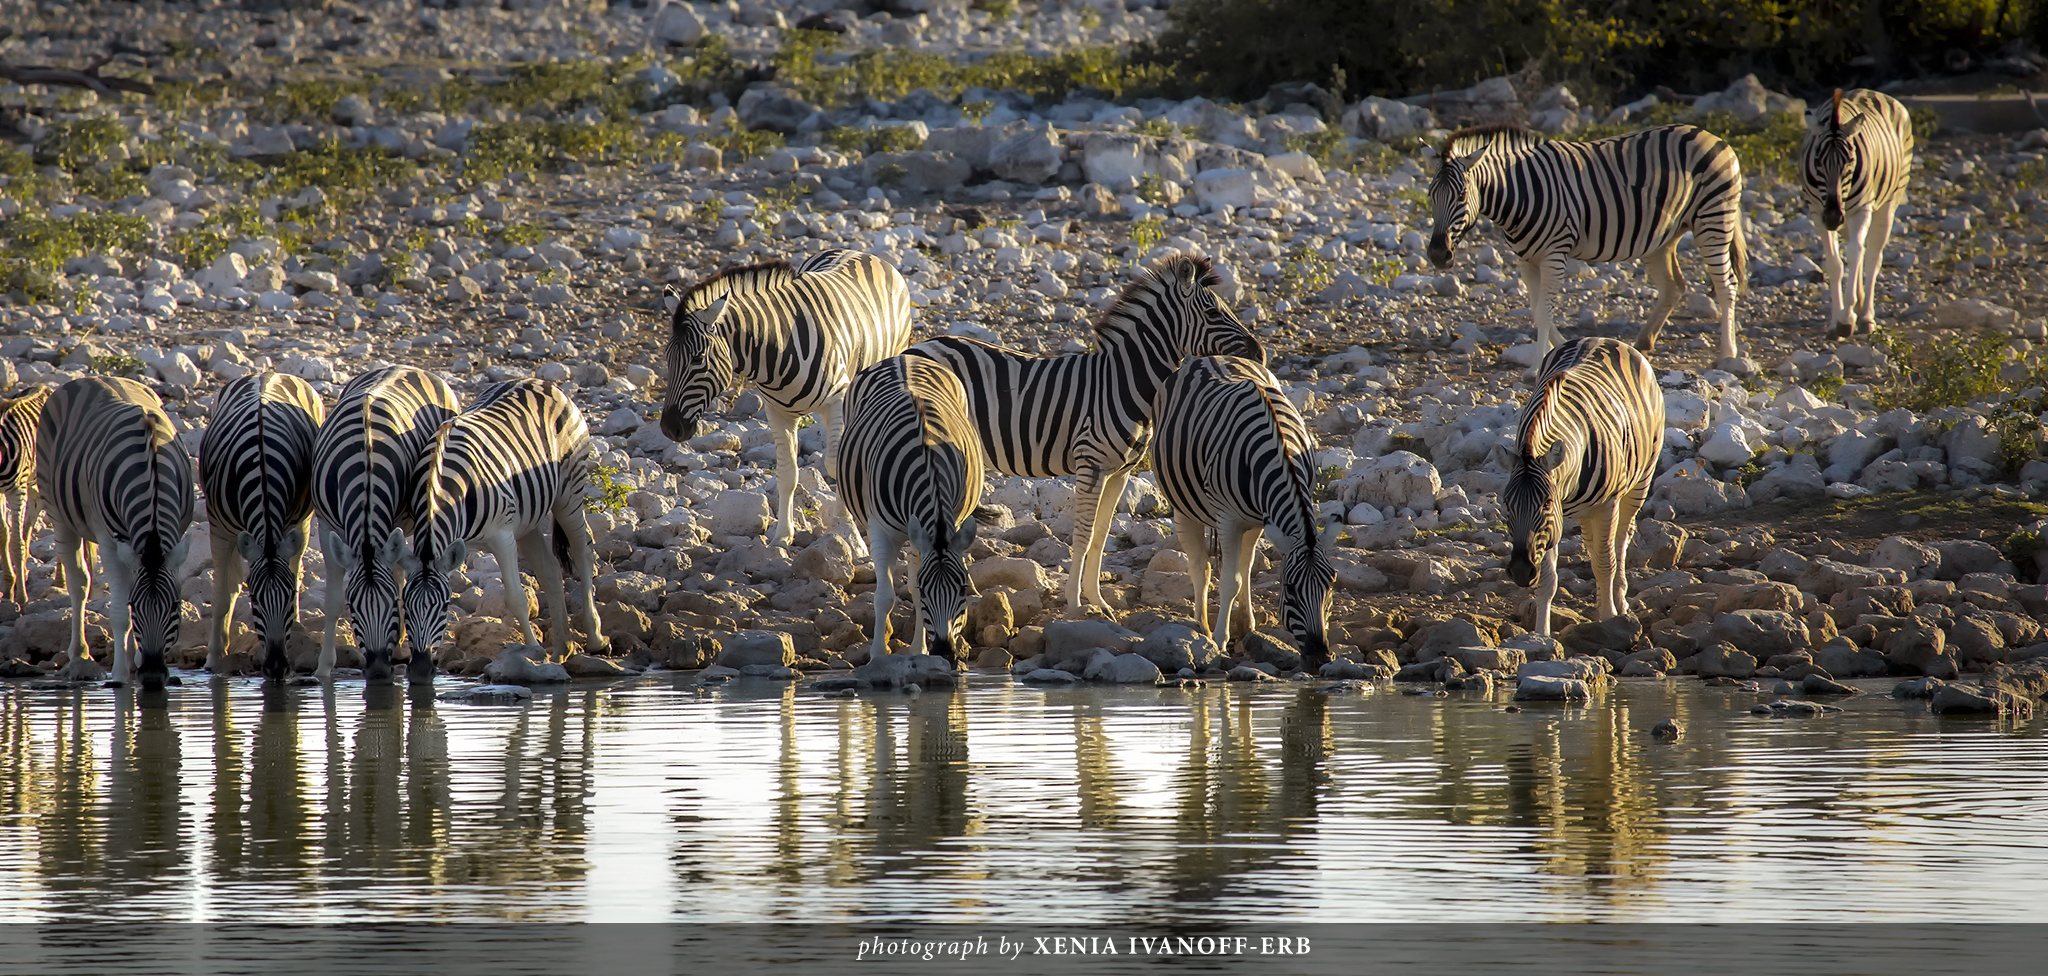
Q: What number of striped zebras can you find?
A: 12